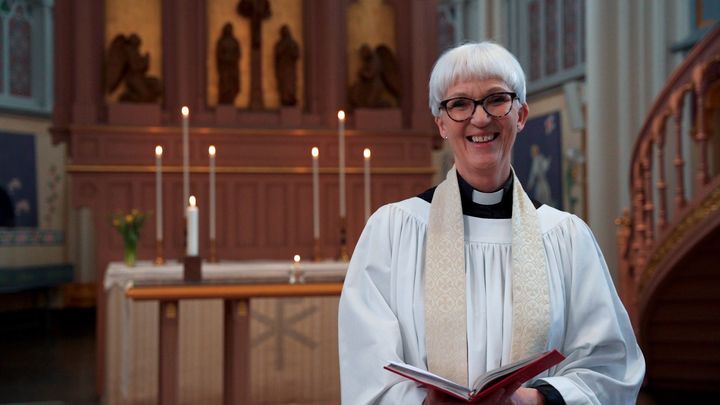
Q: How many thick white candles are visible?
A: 1